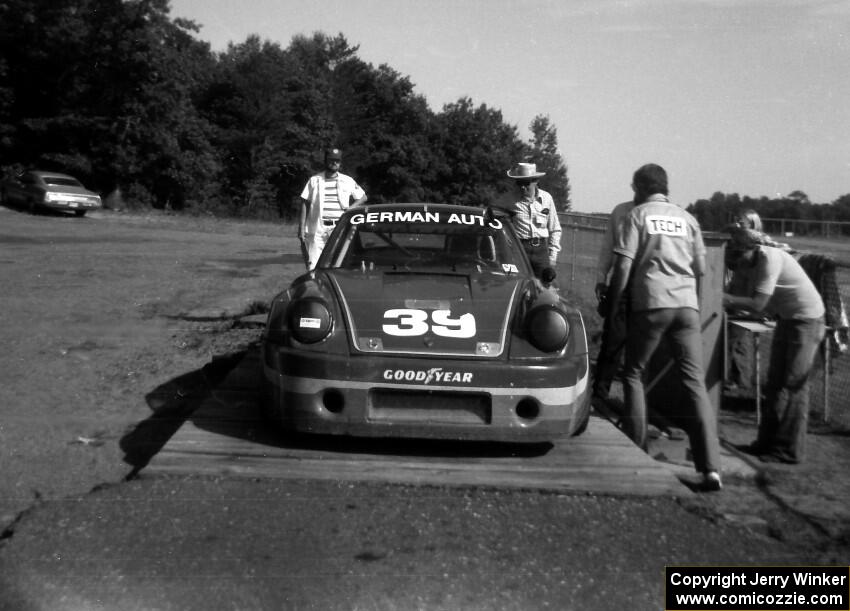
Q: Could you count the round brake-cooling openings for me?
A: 2